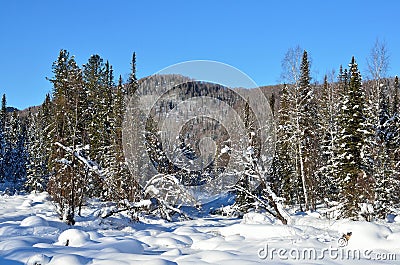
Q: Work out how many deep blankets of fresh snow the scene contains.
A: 1